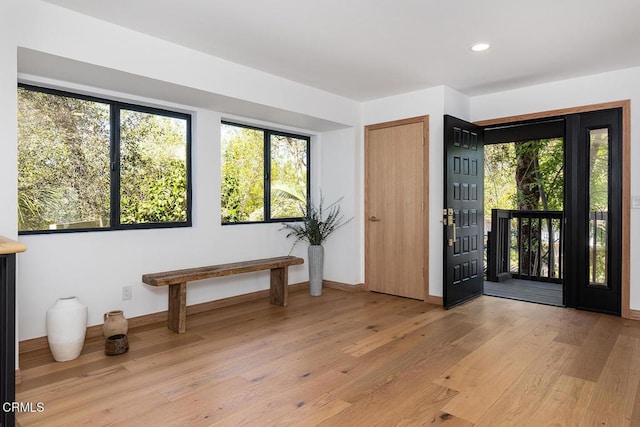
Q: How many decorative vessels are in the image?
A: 4